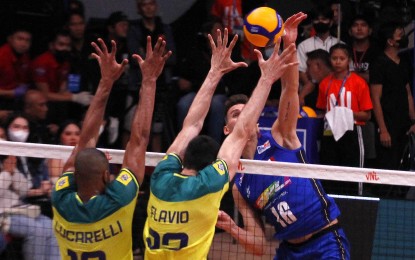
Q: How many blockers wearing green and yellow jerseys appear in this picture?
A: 2